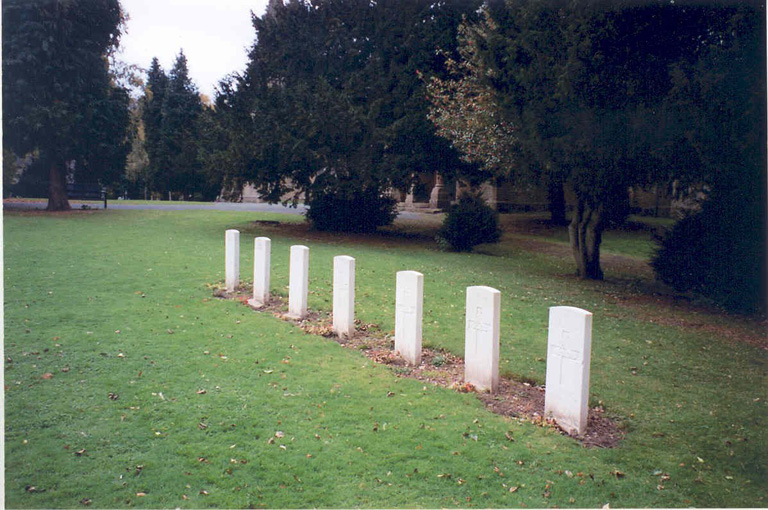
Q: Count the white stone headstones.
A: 7